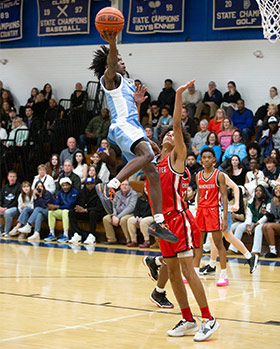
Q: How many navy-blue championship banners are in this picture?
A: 4